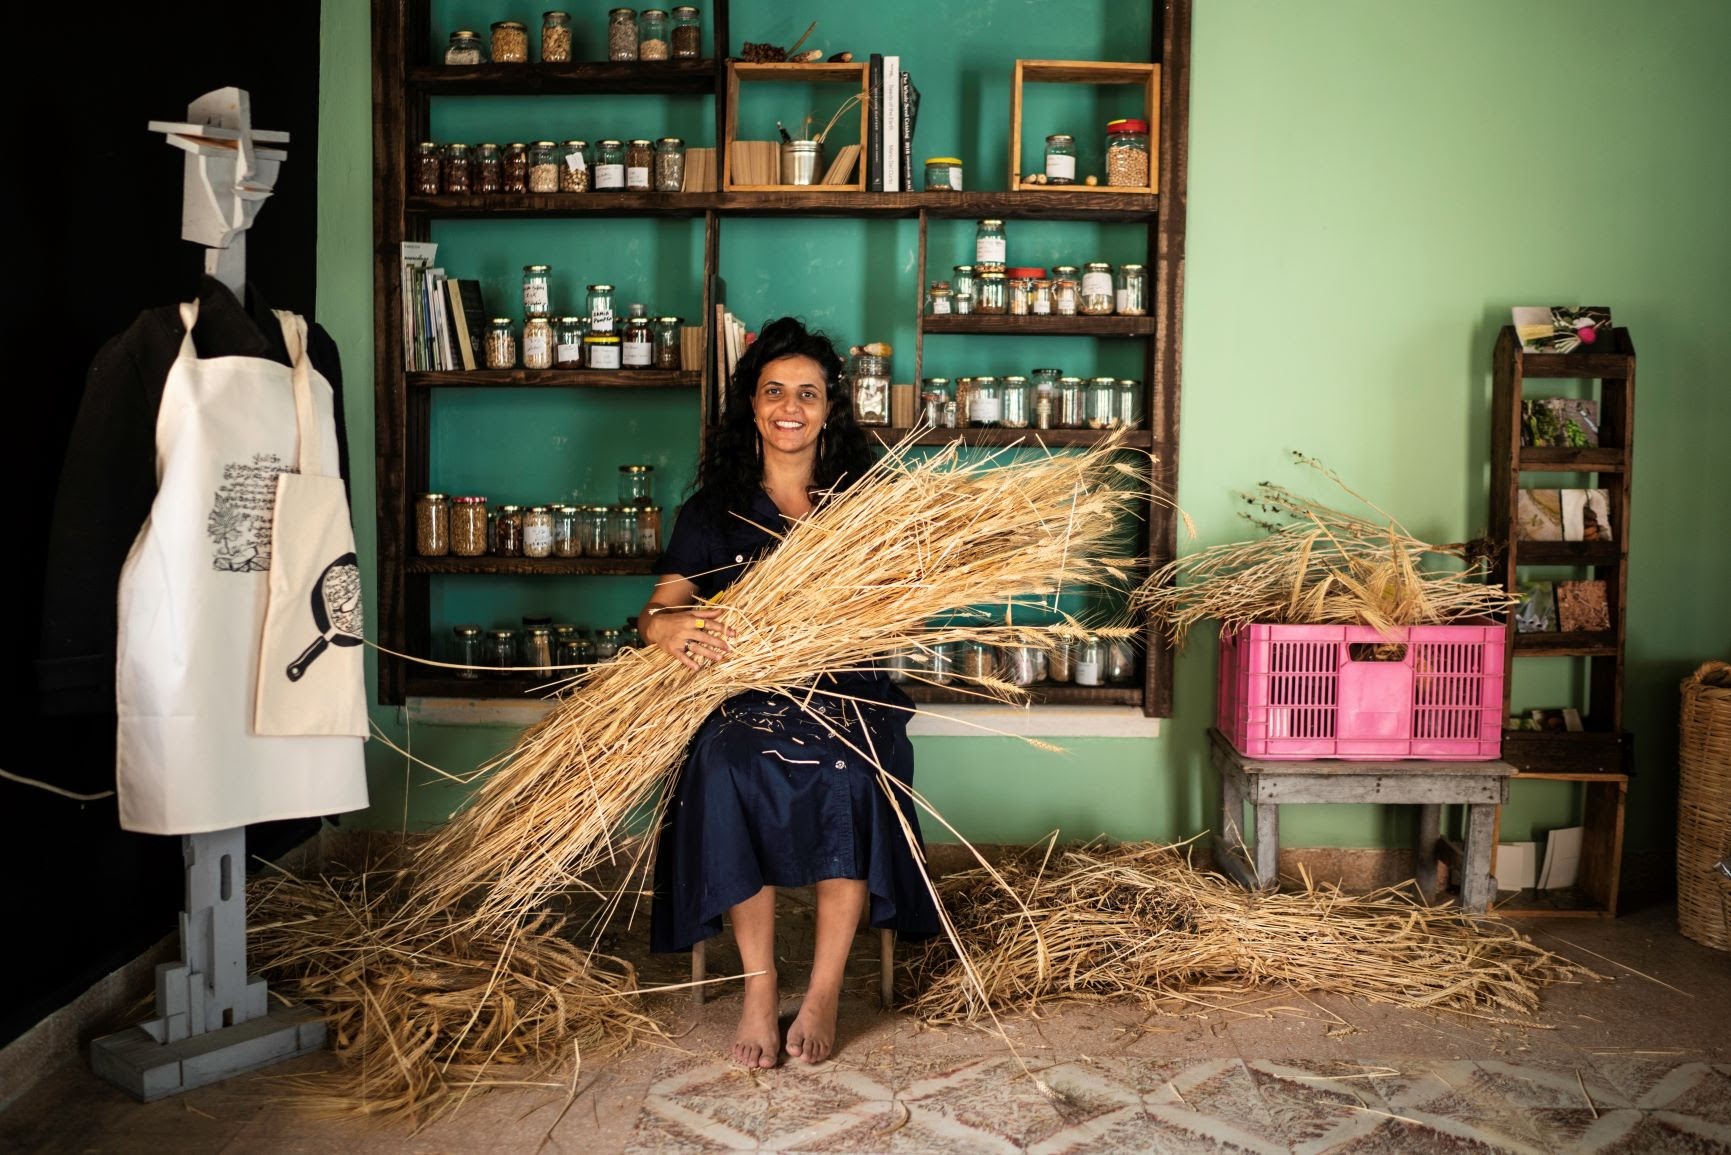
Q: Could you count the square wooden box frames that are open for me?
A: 2